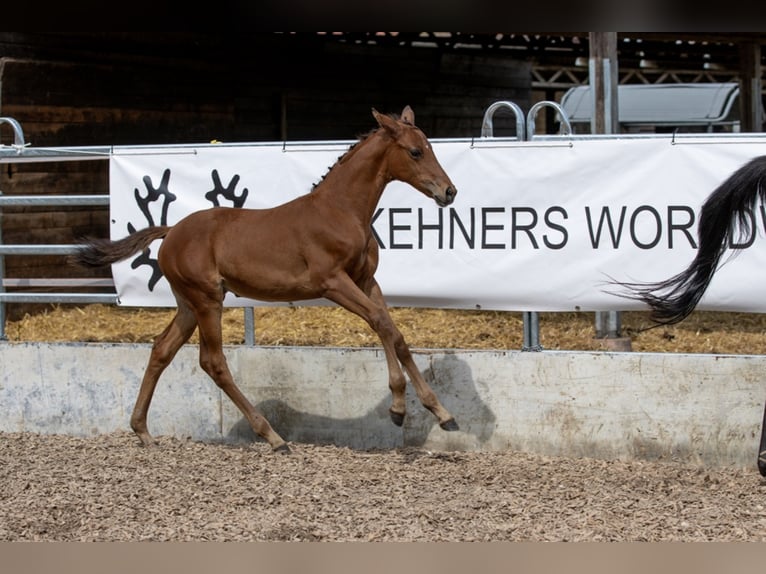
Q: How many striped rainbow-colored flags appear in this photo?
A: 0